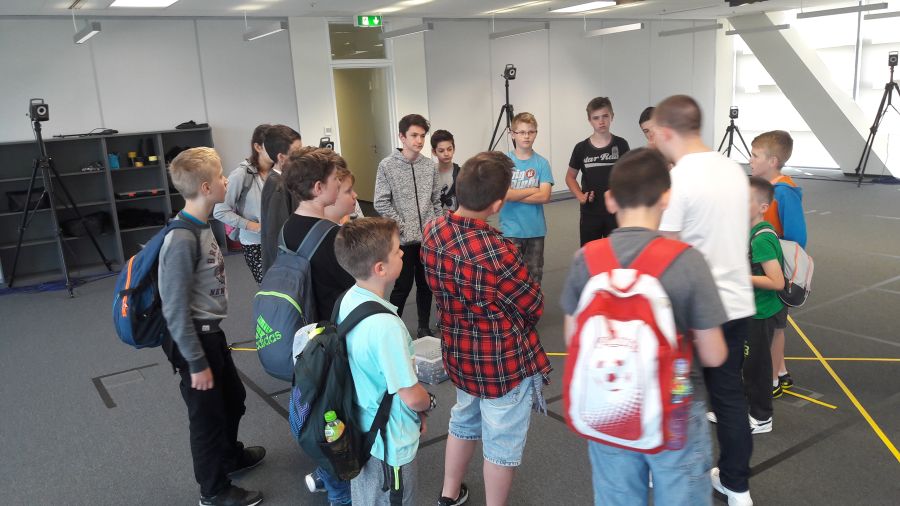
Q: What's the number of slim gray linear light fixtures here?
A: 9